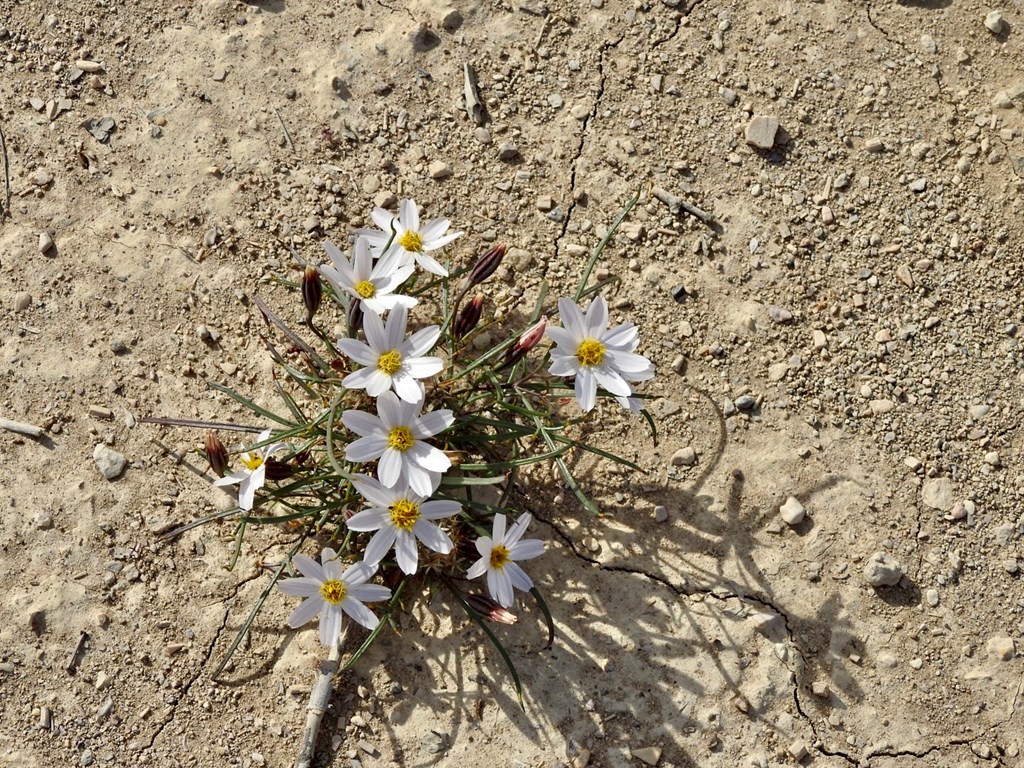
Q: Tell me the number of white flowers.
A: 9